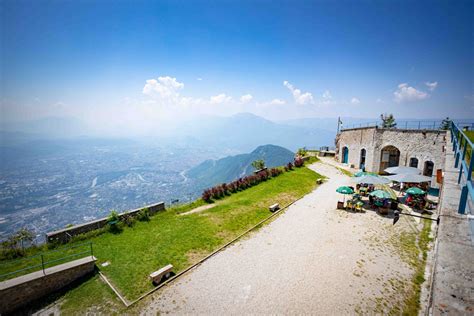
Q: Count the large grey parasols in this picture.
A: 3